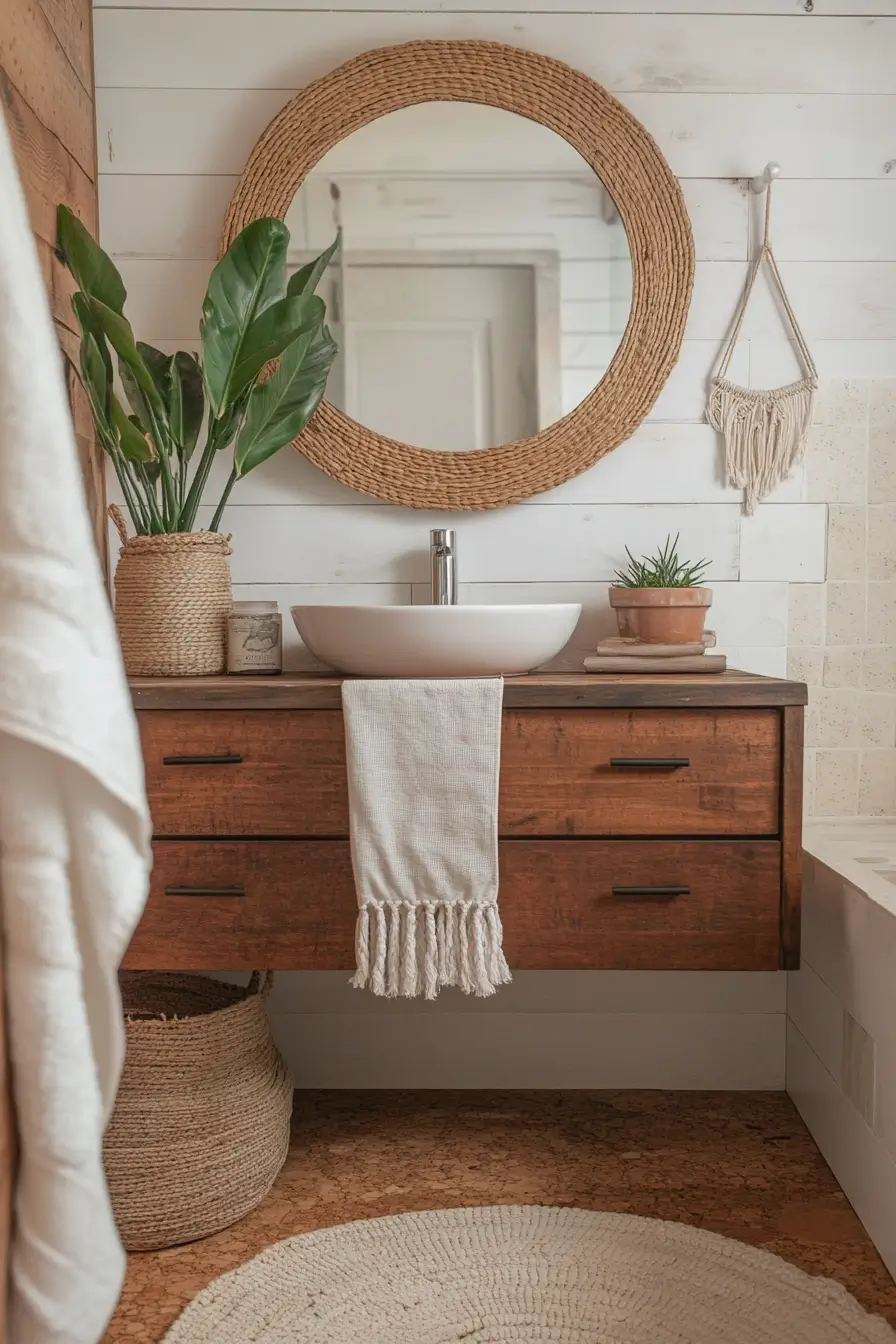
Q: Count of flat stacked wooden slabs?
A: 2